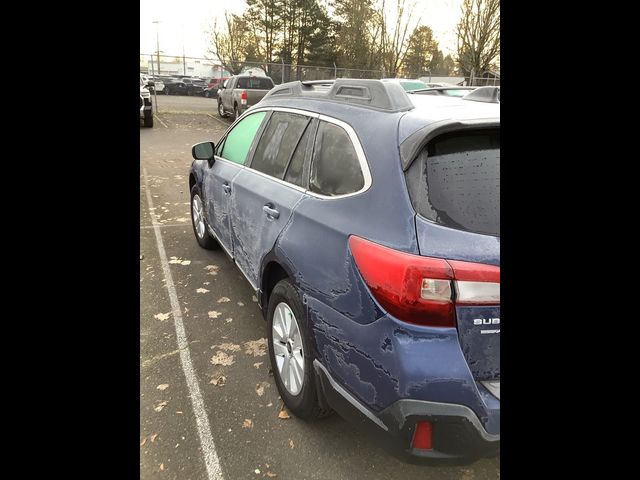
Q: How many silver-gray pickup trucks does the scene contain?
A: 1